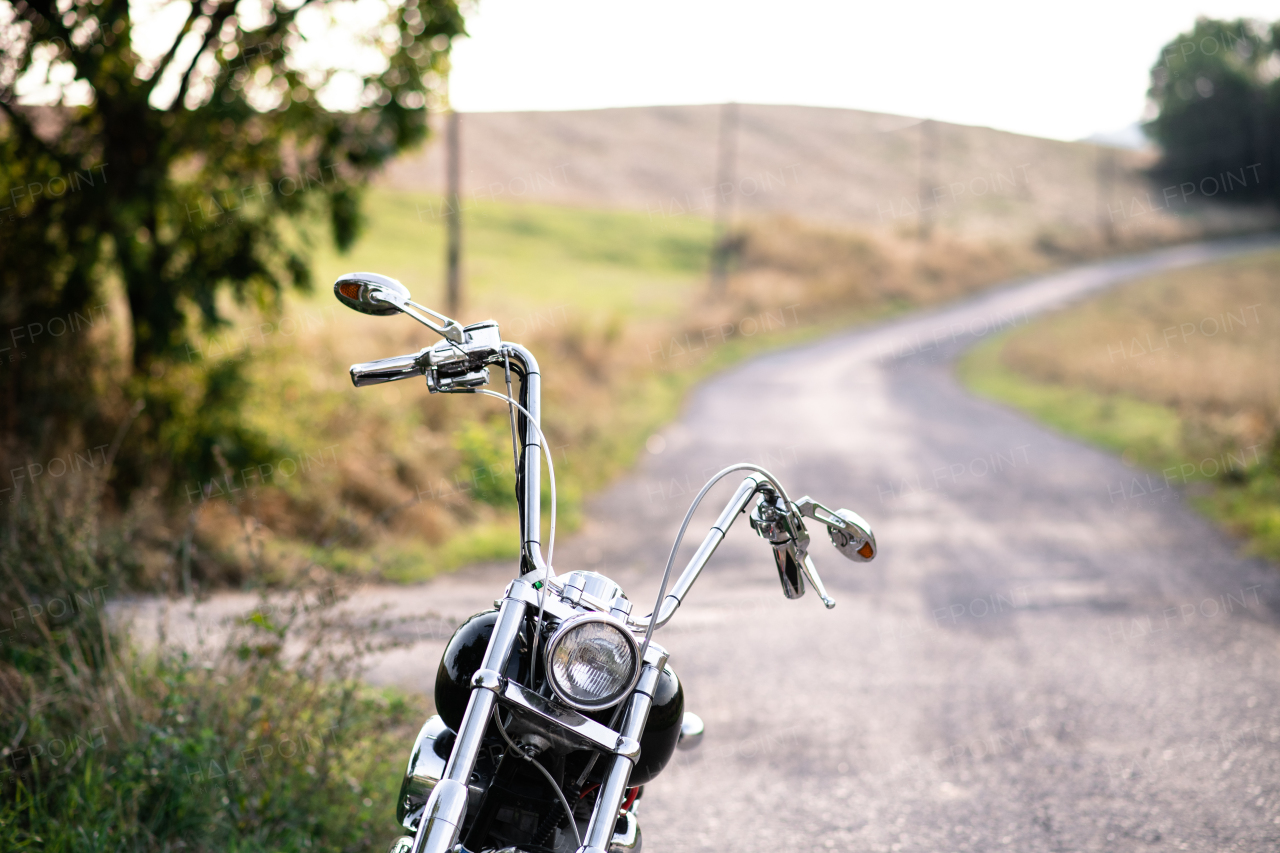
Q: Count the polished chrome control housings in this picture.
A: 2